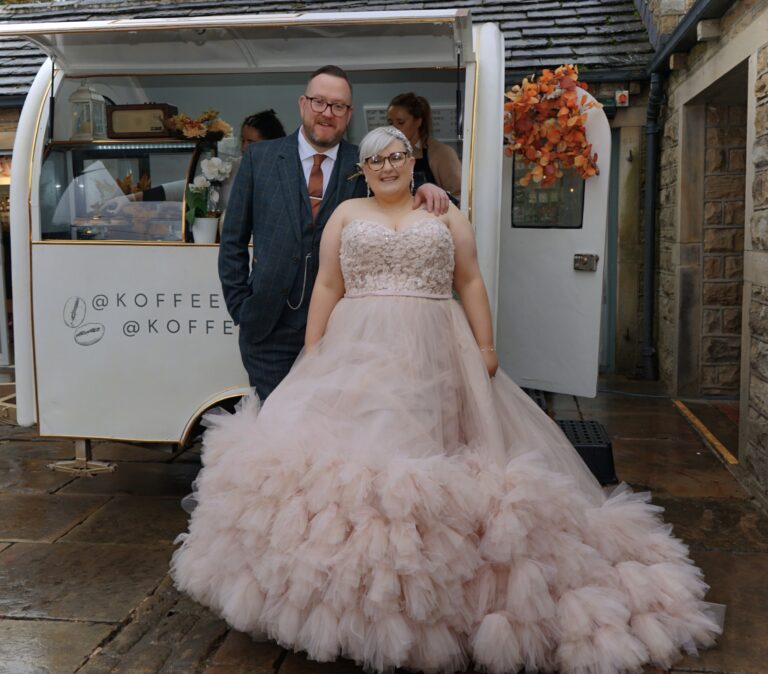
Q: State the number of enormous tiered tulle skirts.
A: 1